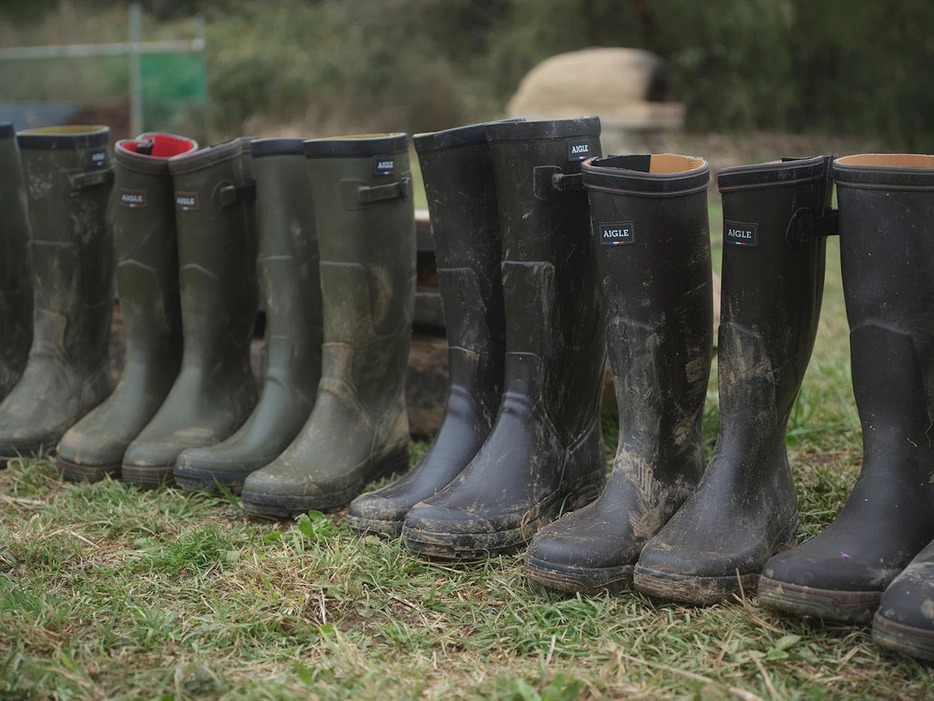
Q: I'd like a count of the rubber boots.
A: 12